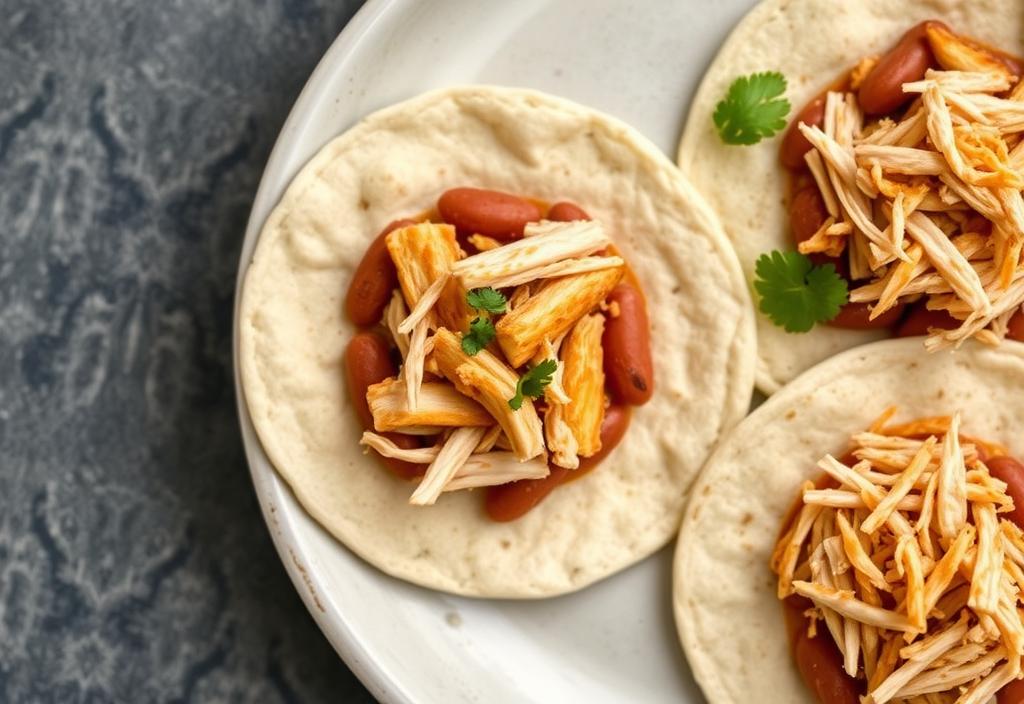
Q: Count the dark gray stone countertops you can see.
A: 1